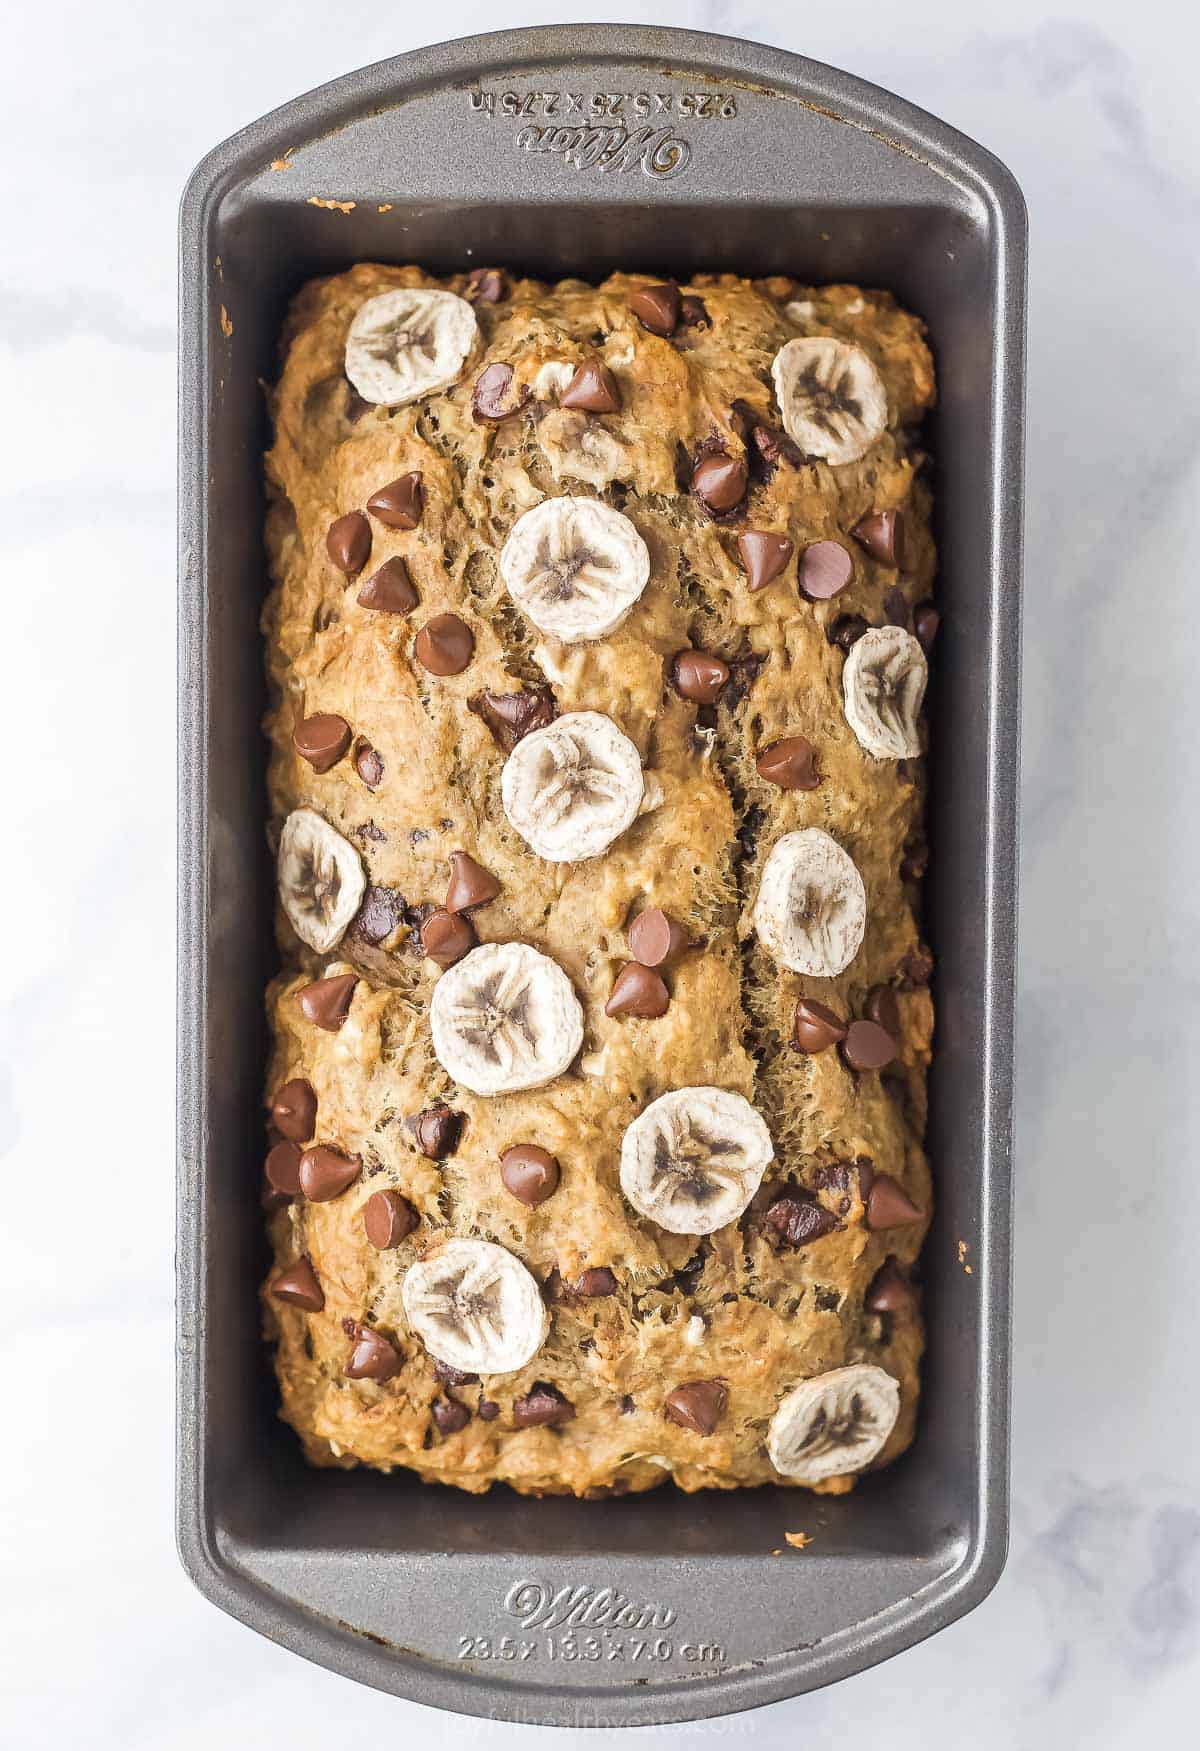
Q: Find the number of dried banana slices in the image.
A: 11